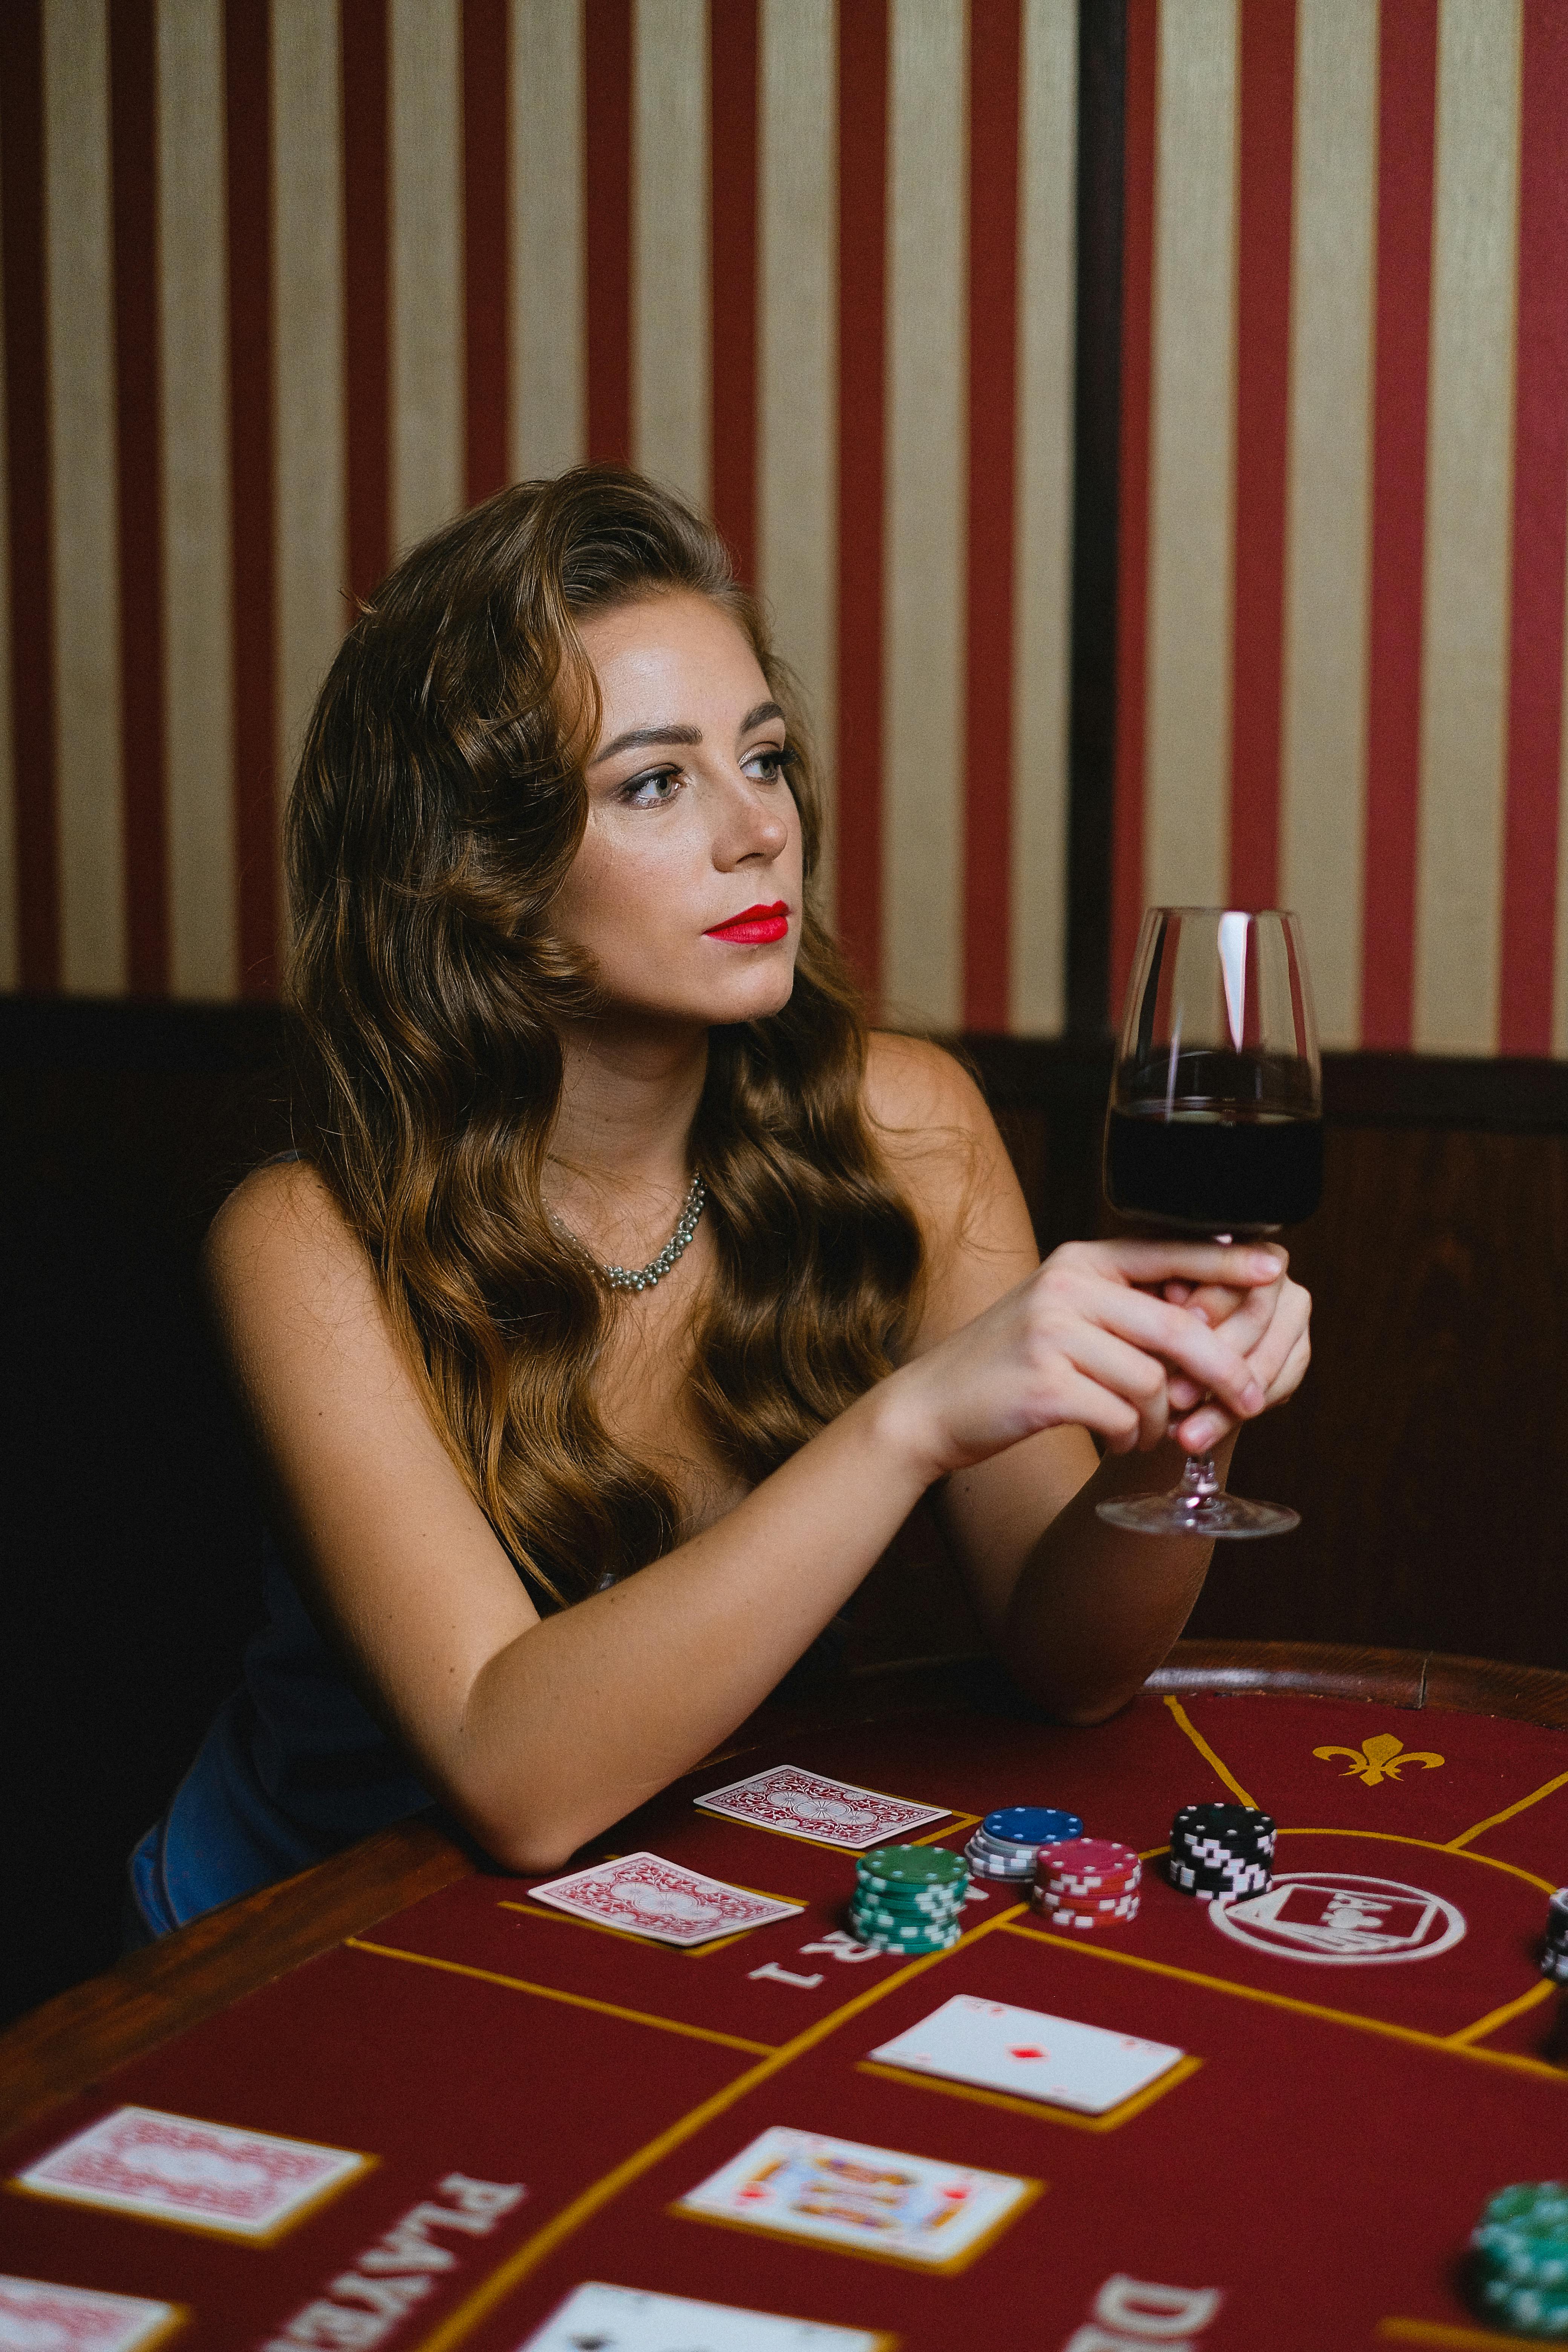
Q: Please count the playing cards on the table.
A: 7